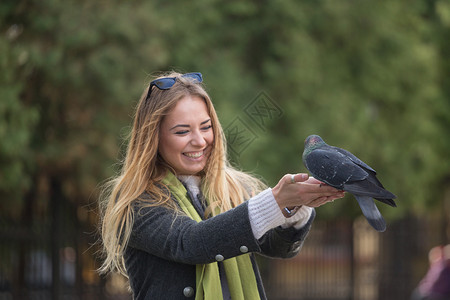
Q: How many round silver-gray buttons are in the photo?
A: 3